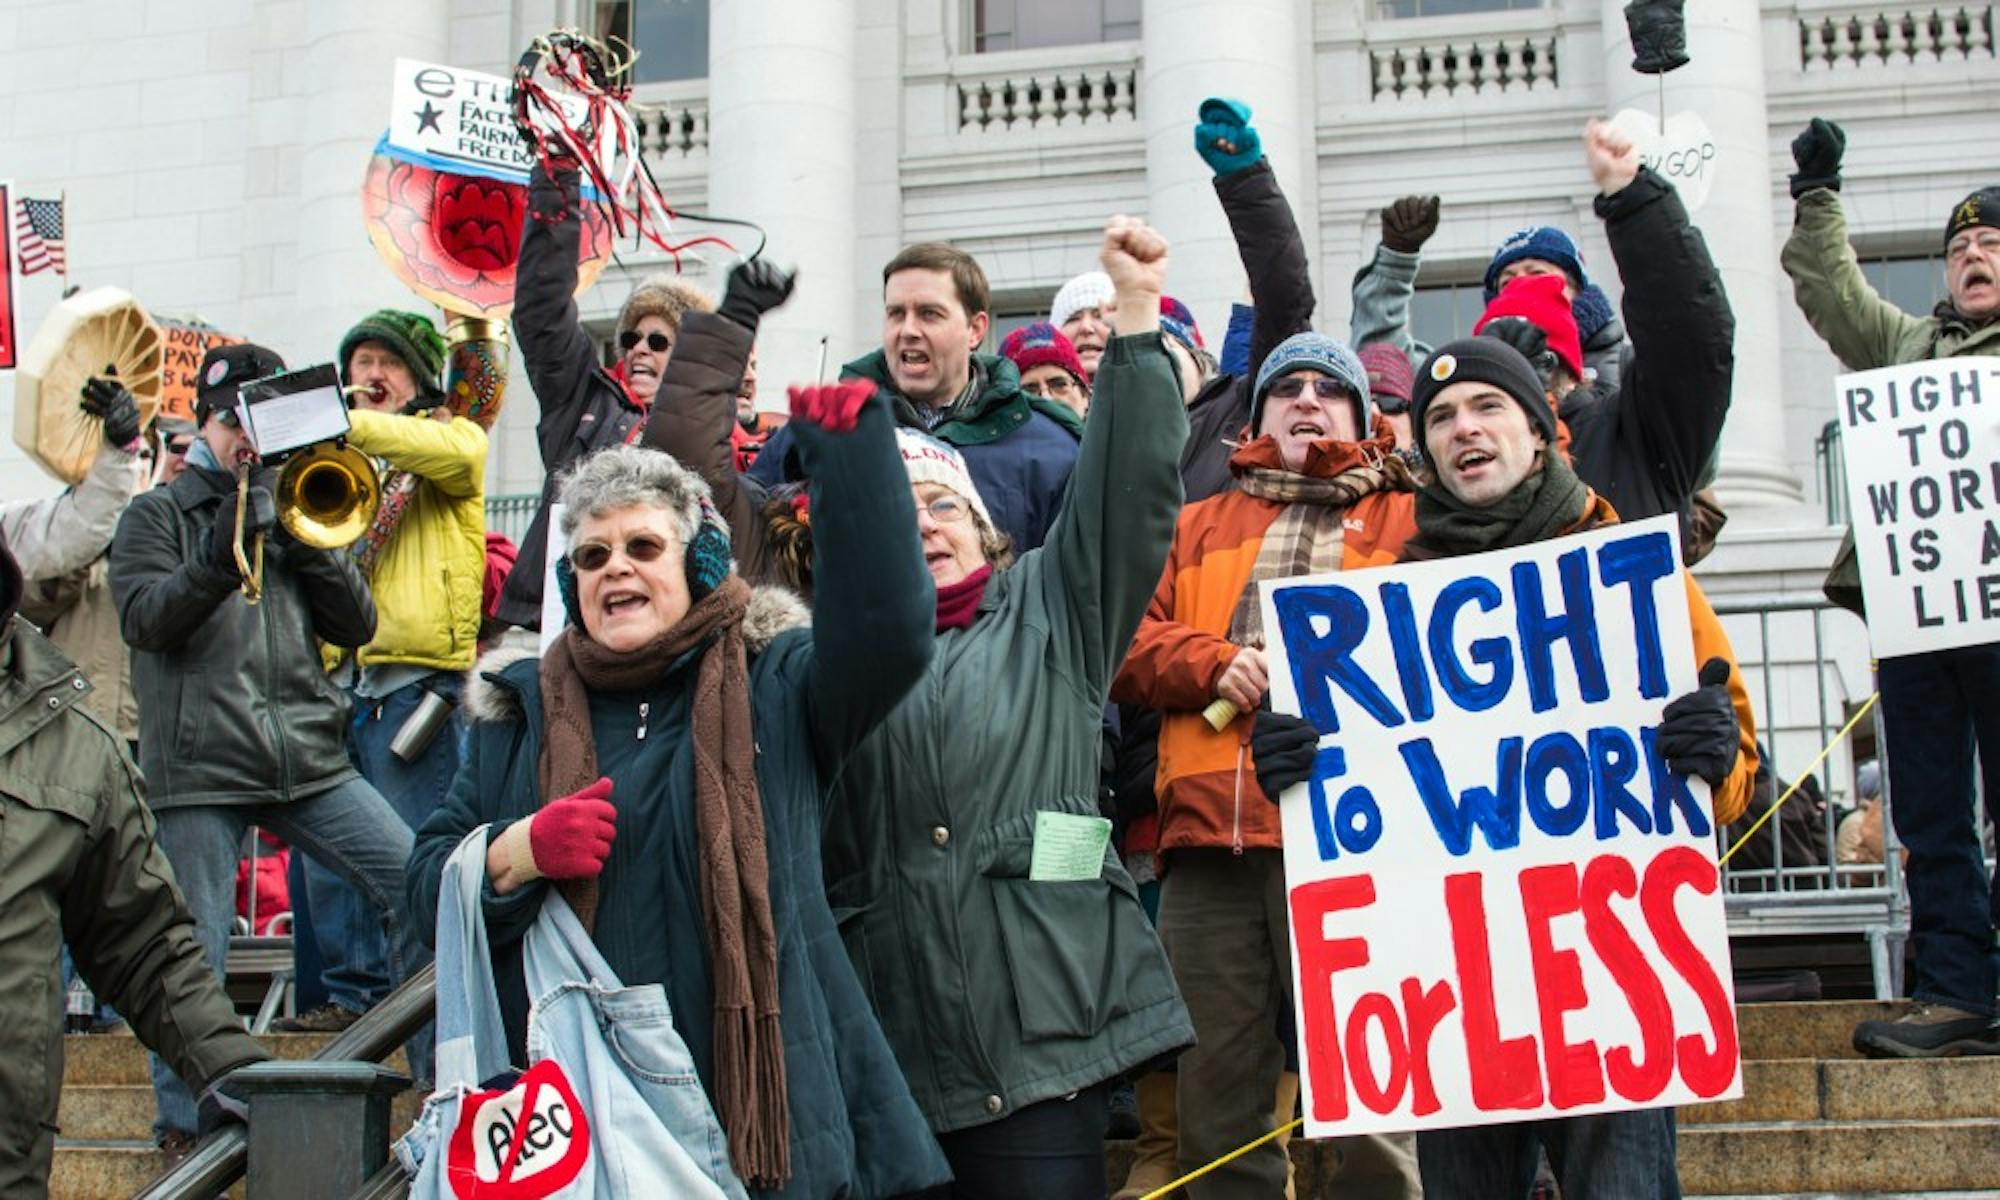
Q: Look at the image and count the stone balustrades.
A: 4